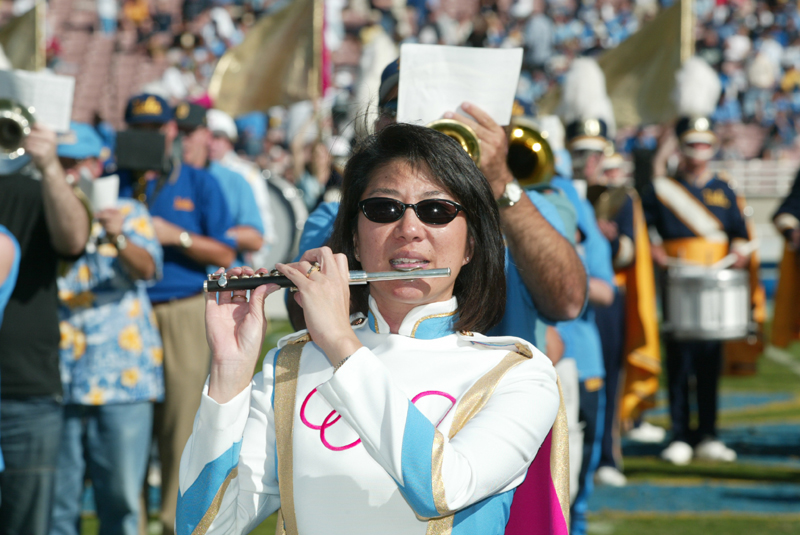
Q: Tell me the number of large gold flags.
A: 3